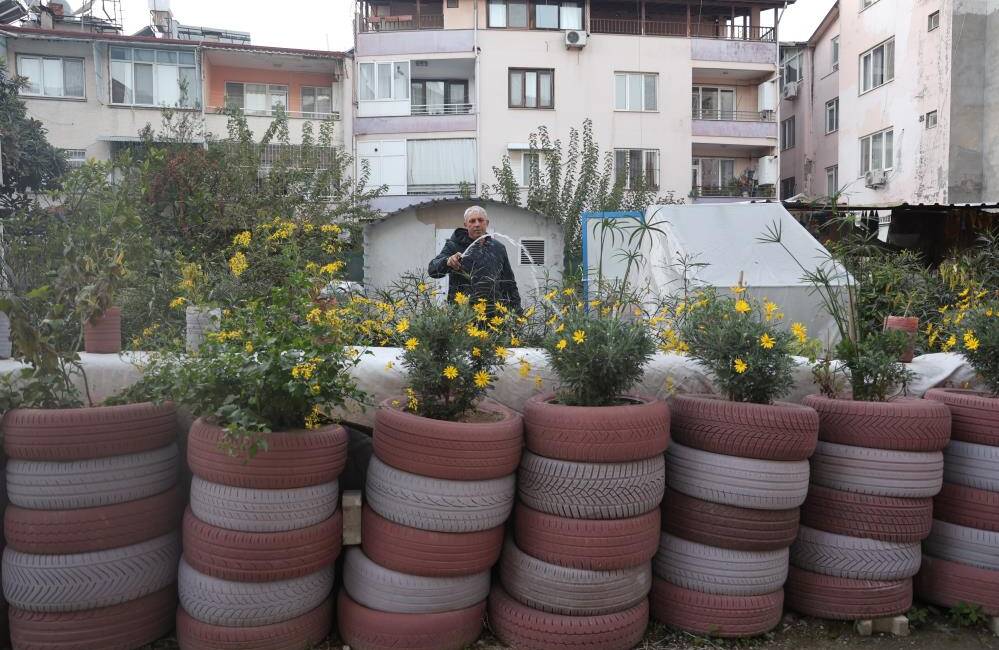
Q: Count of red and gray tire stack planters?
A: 7